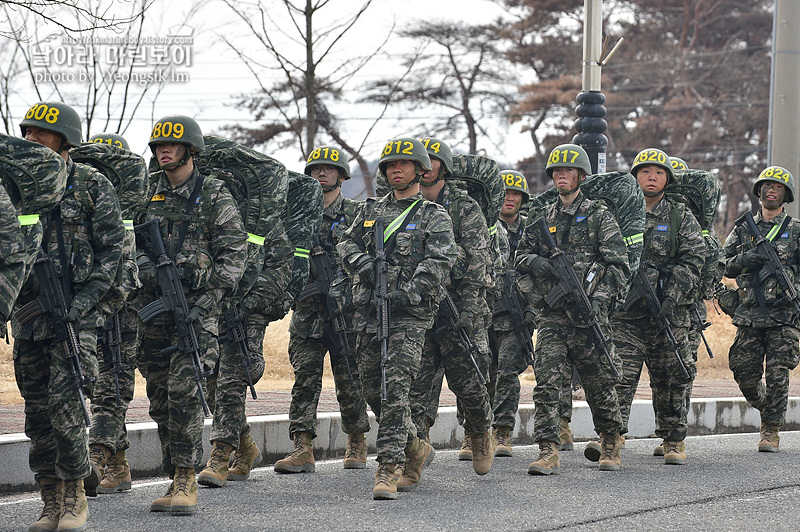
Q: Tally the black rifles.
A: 12